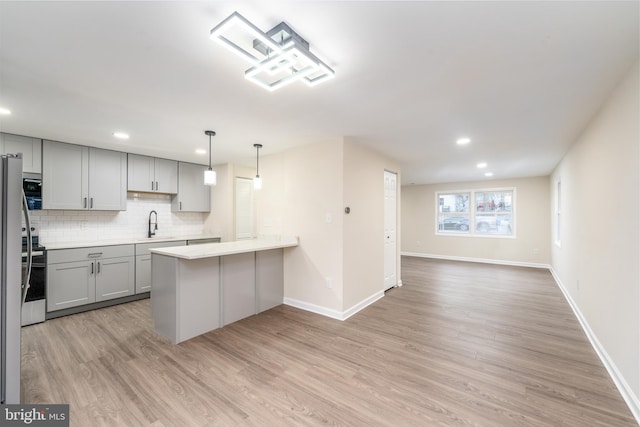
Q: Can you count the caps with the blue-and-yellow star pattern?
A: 0